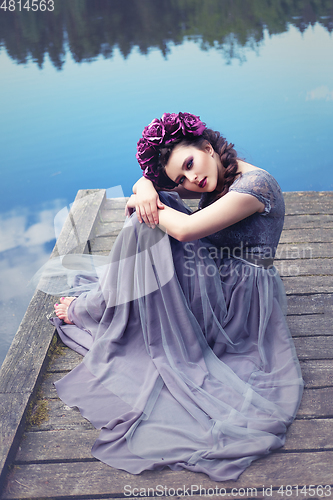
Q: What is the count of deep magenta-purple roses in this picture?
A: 5